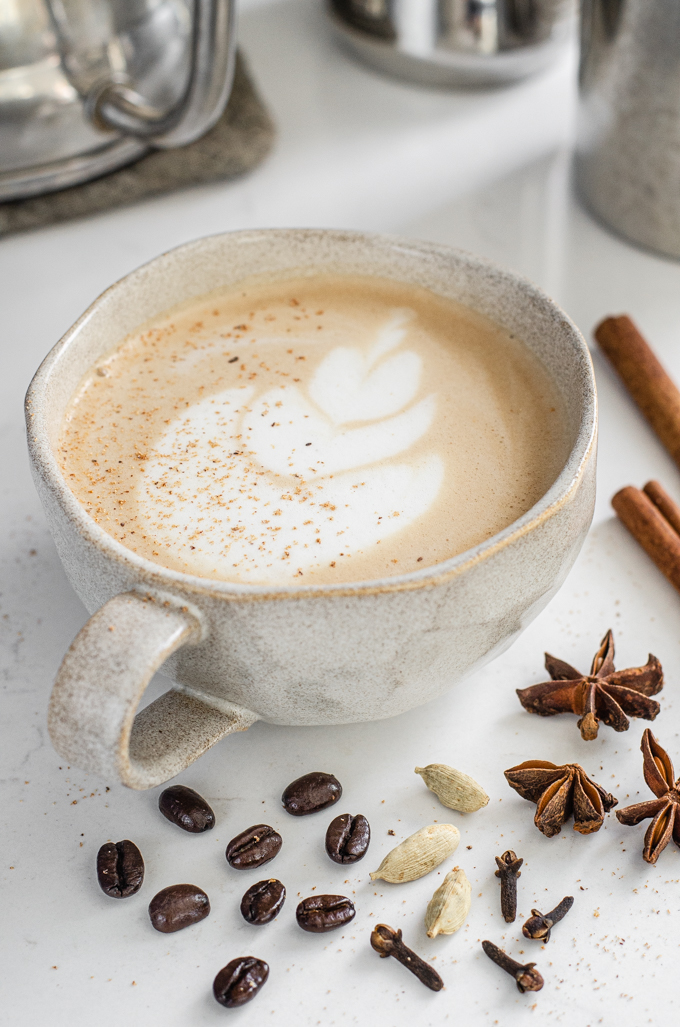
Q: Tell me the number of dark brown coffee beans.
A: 9